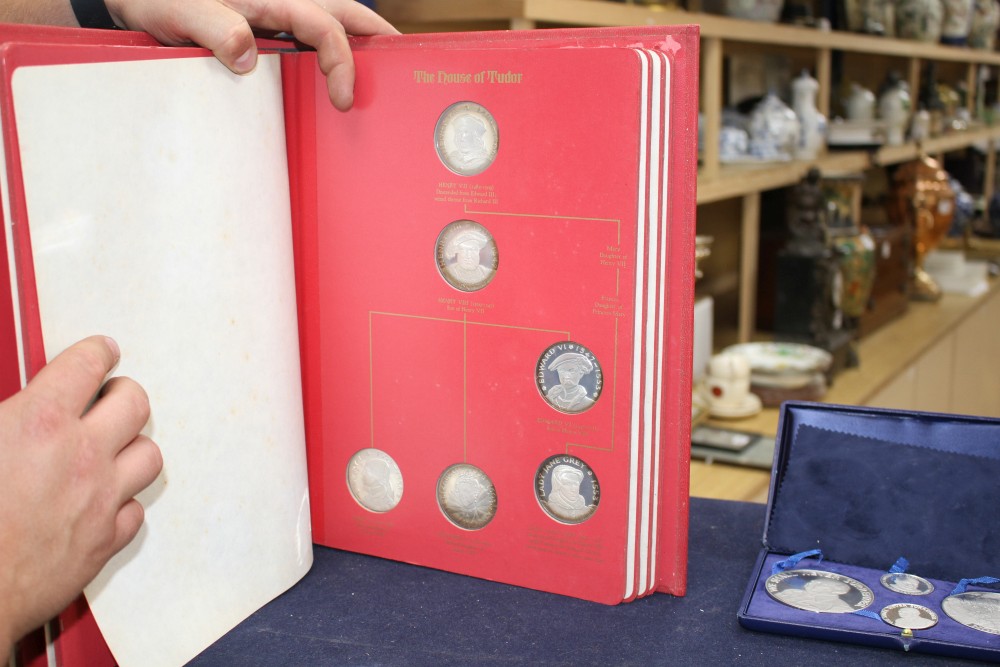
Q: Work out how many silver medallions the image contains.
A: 10